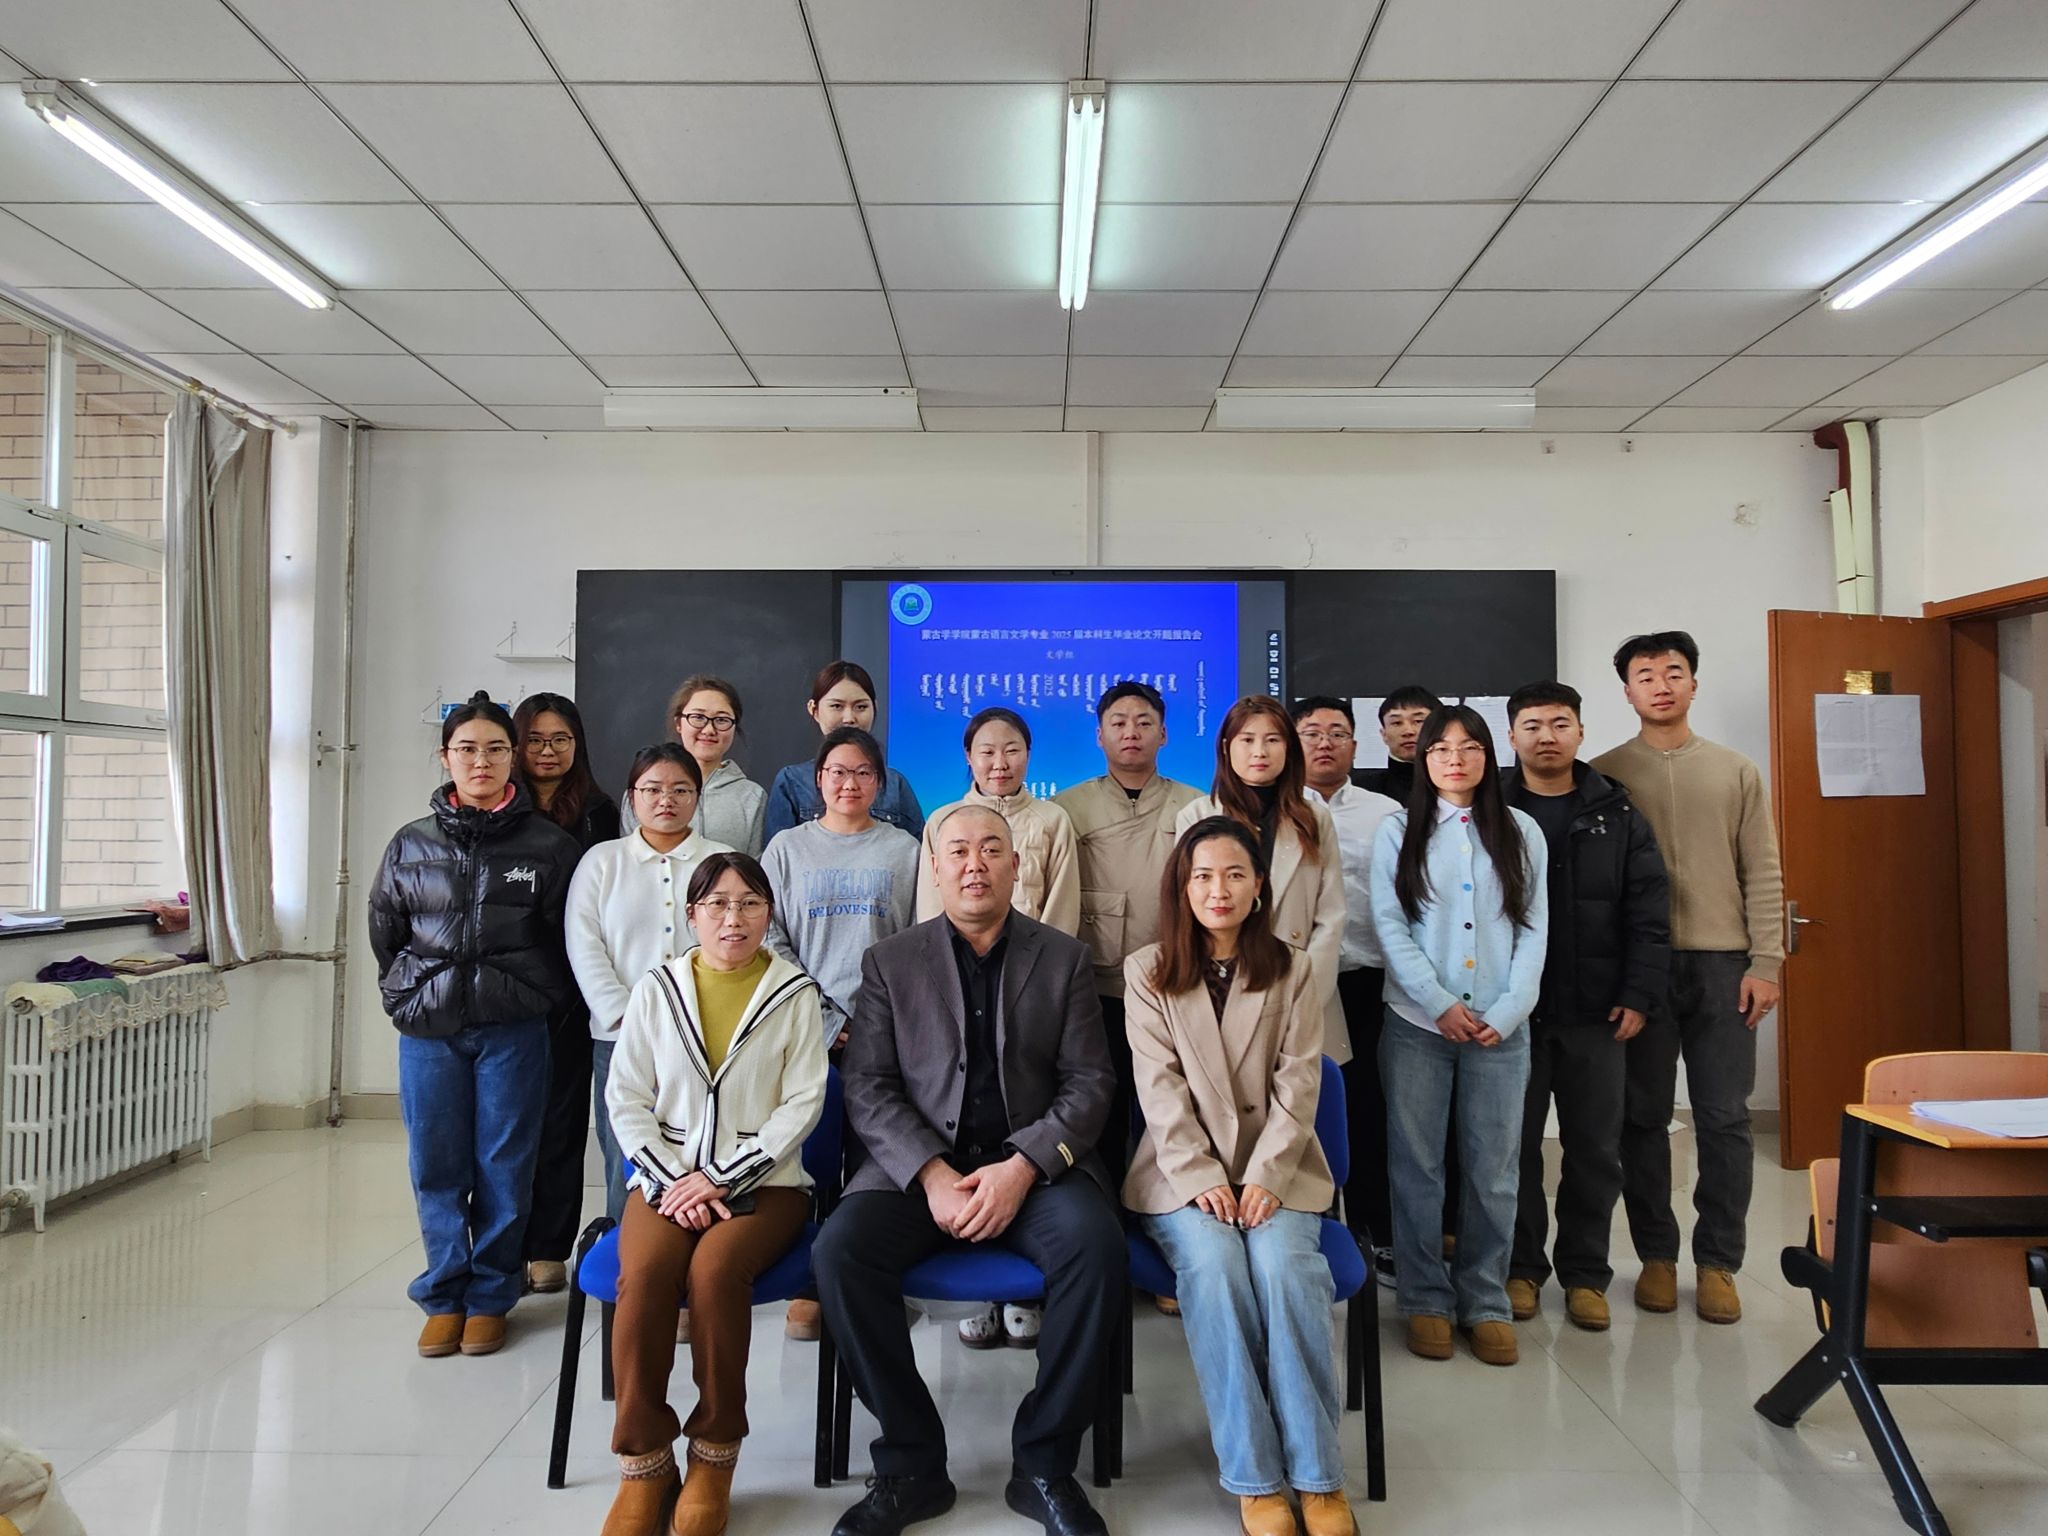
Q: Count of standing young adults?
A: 14